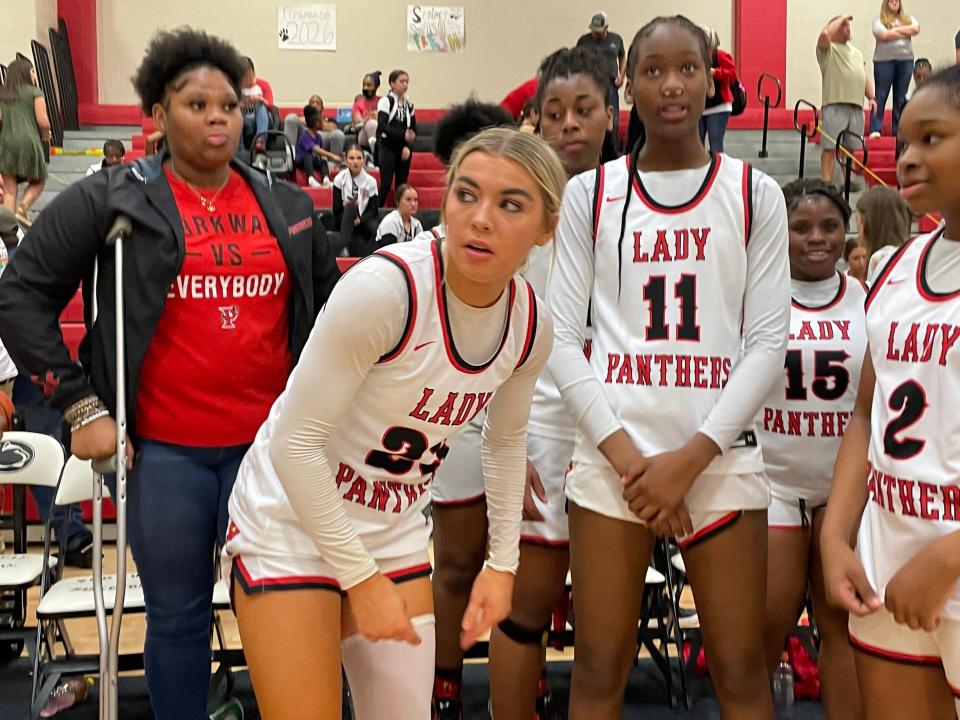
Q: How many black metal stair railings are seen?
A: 3